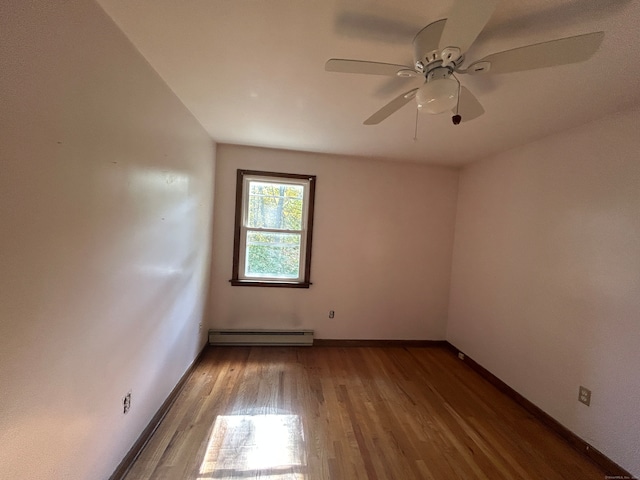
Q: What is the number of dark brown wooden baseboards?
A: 3